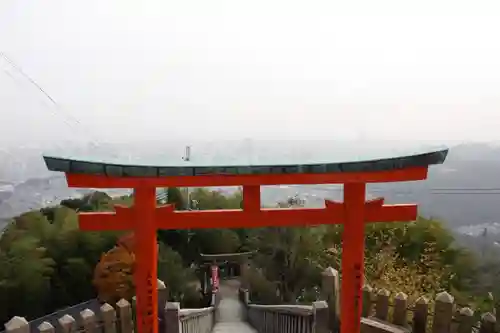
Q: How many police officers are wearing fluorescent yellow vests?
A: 0